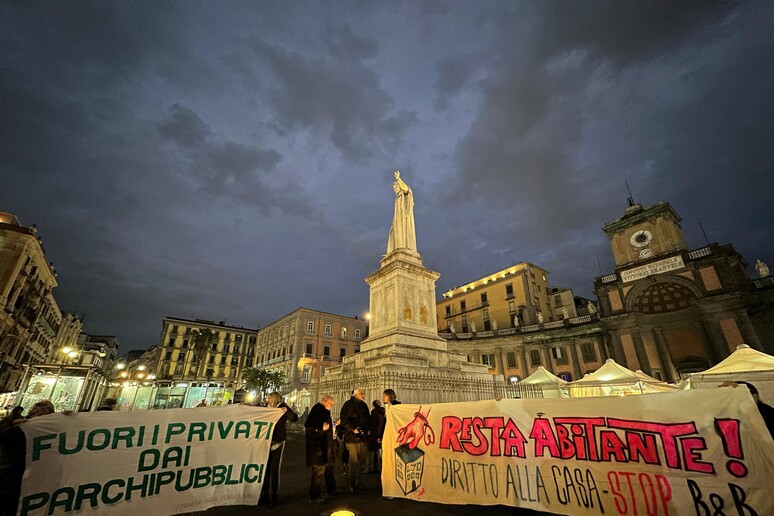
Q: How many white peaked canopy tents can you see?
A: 3